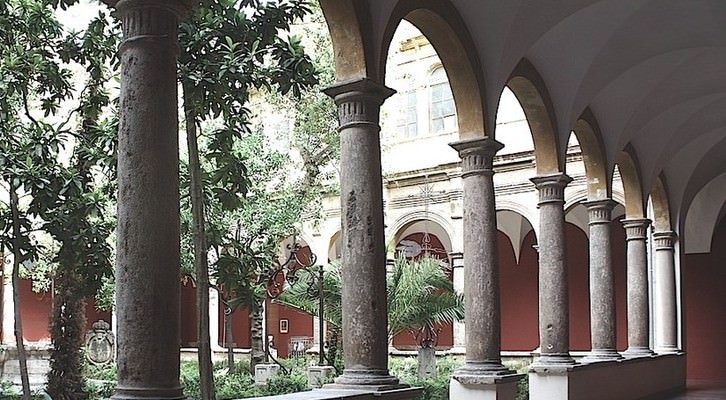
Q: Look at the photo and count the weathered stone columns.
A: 7